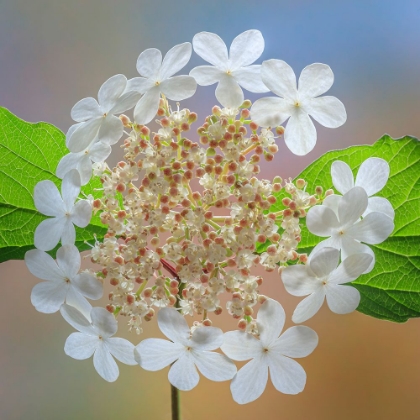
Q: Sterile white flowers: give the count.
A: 13